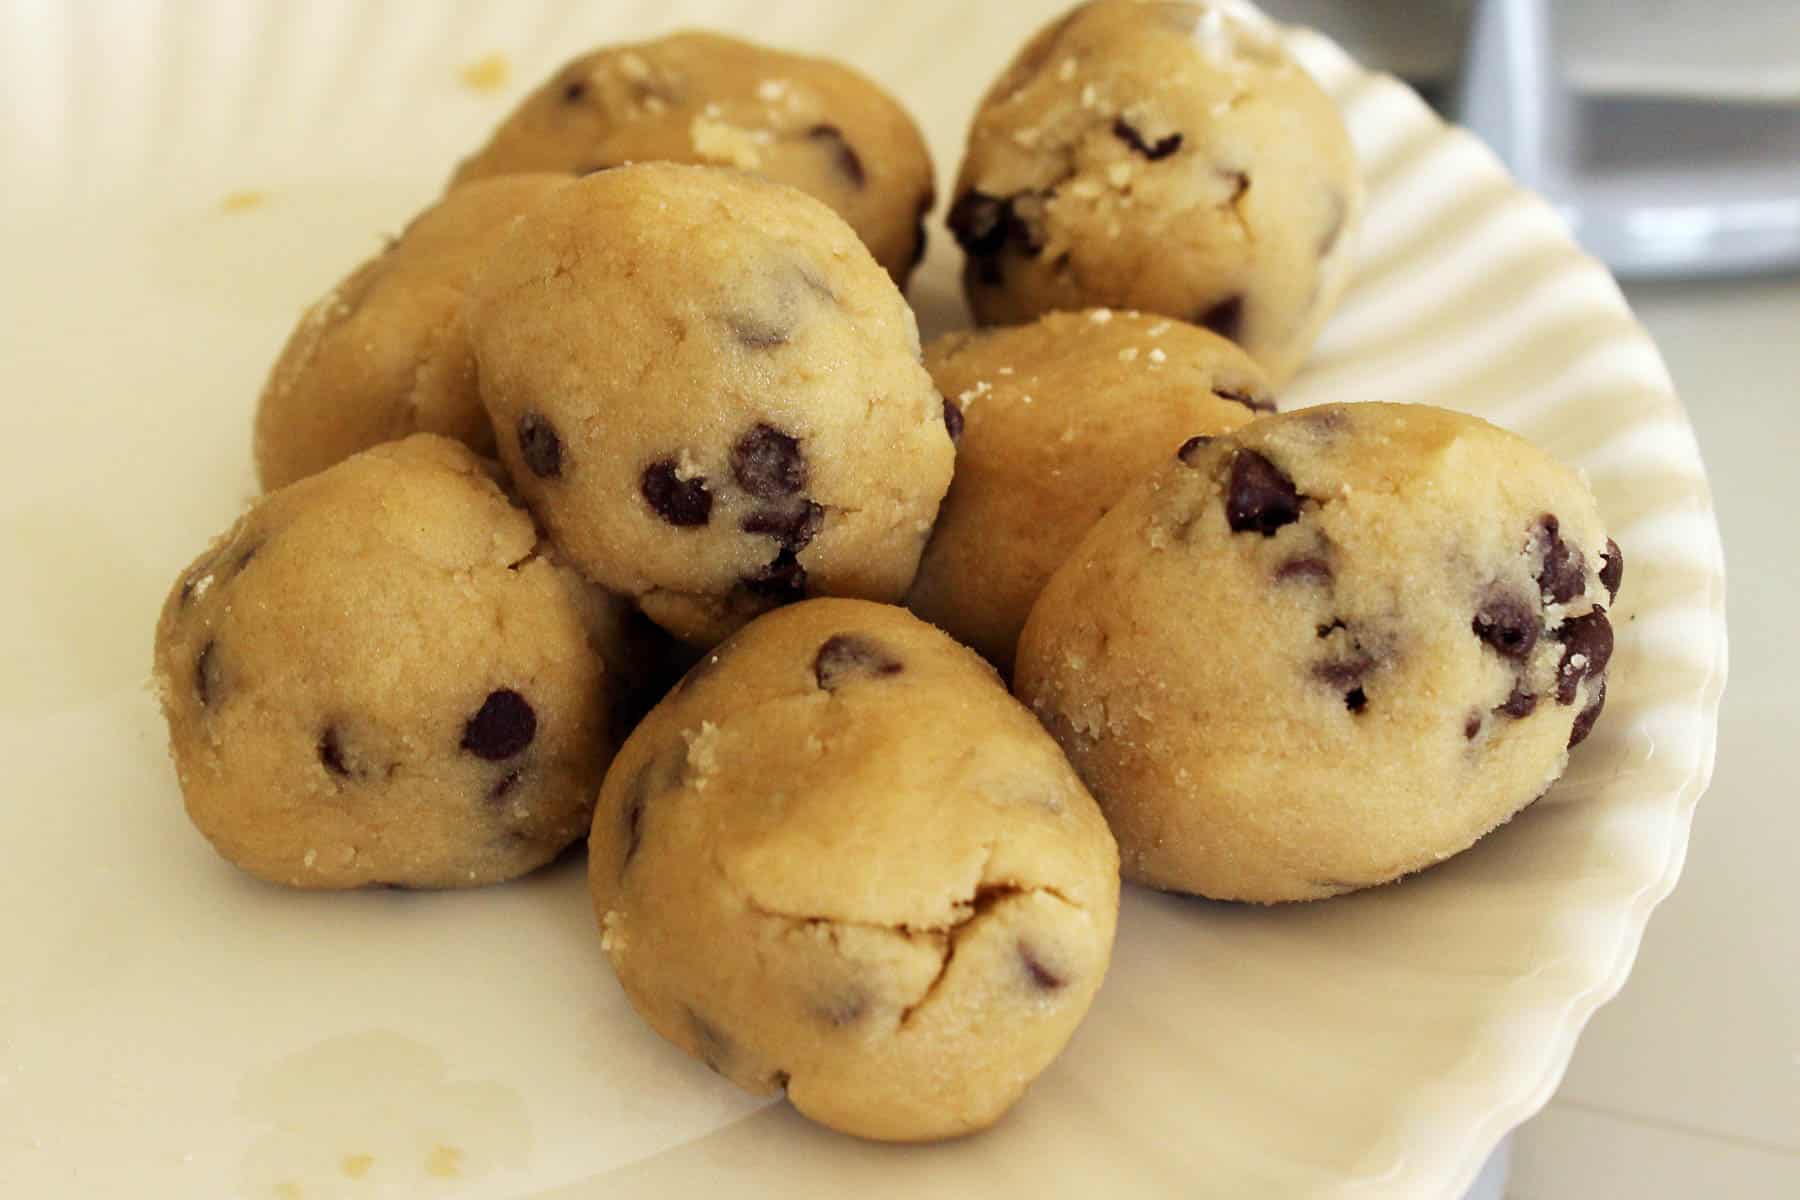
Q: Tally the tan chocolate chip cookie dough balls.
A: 8